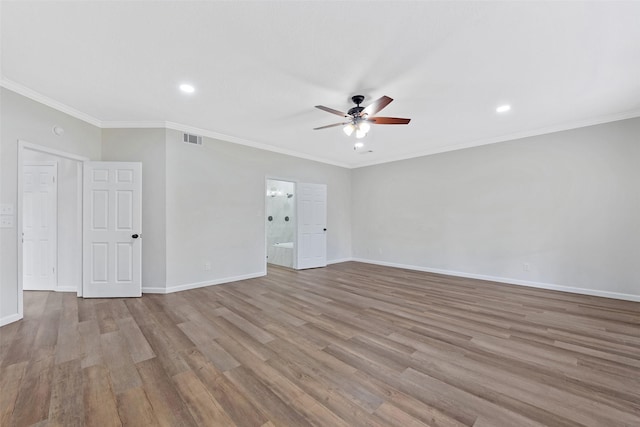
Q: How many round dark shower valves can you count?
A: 2